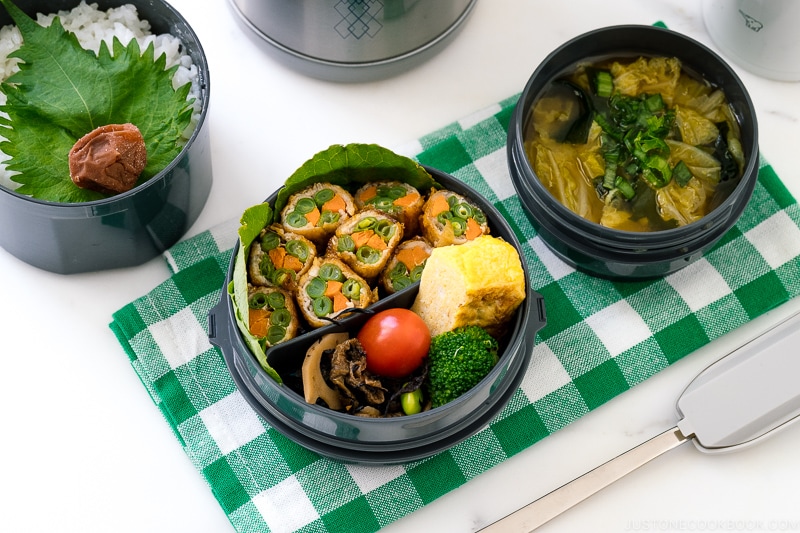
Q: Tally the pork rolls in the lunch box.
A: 8